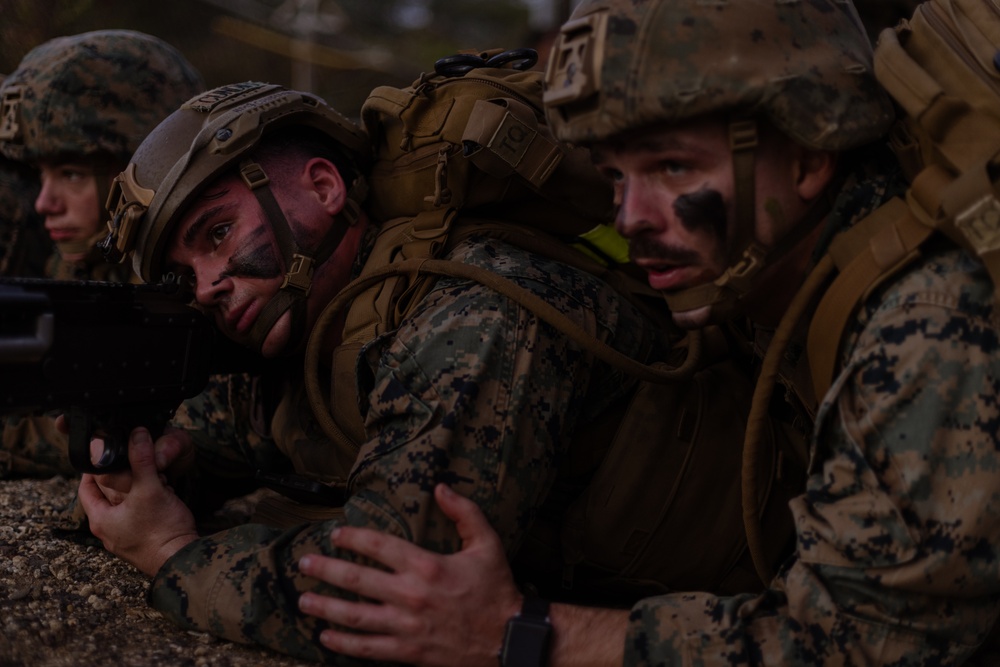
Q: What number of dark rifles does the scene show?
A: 1